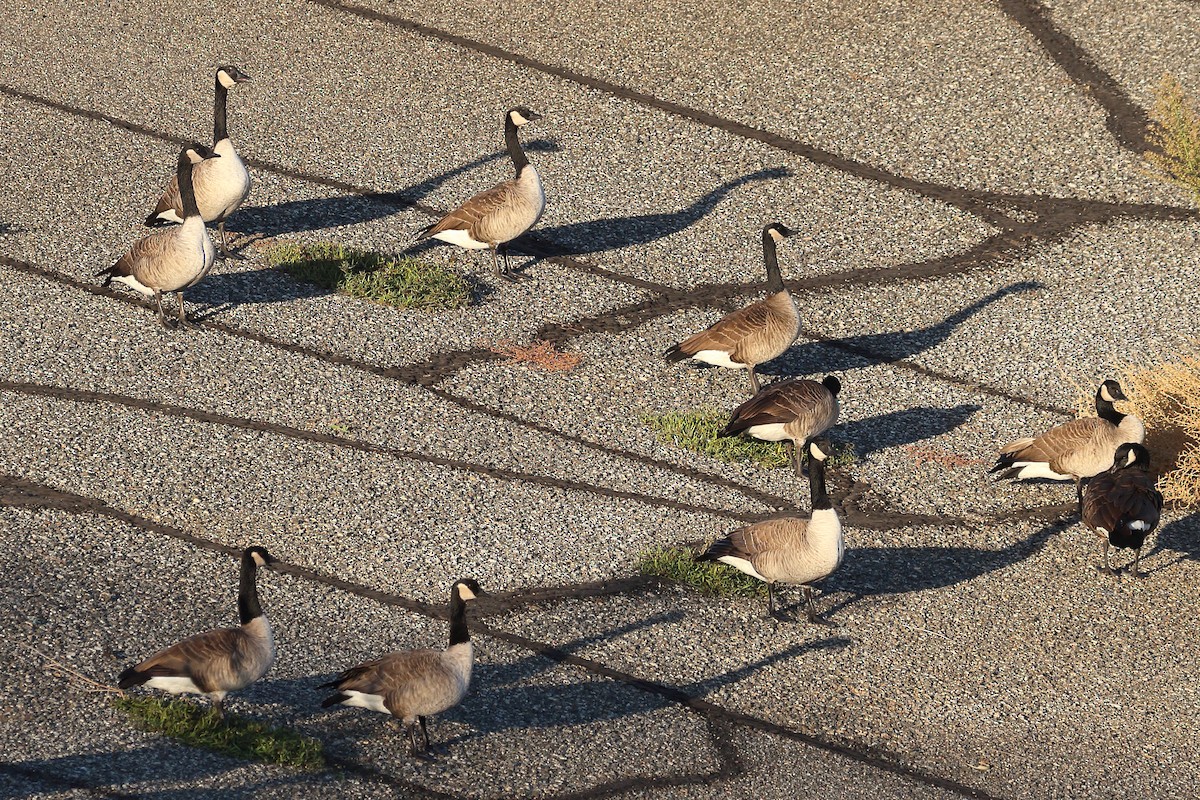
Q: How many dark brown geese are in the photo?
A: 1